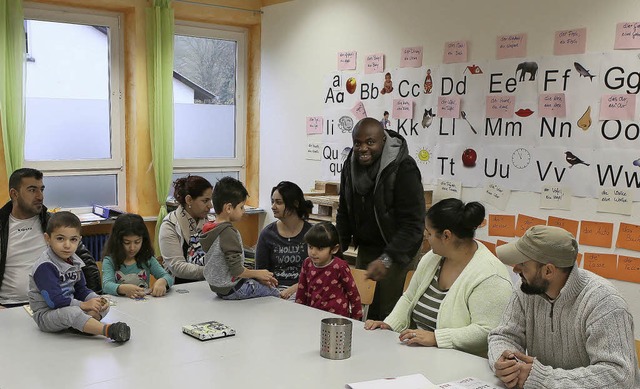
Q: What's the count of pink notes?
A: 14